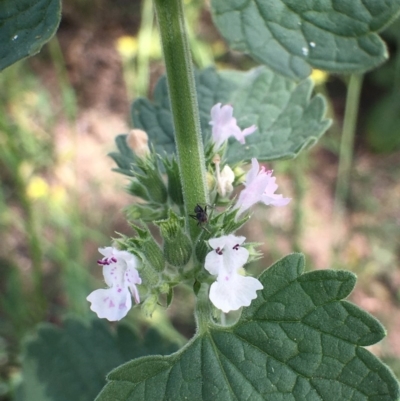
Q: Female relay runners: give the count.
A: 0